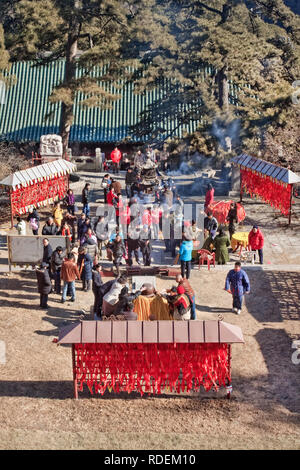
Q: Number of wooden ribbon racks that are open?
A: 3